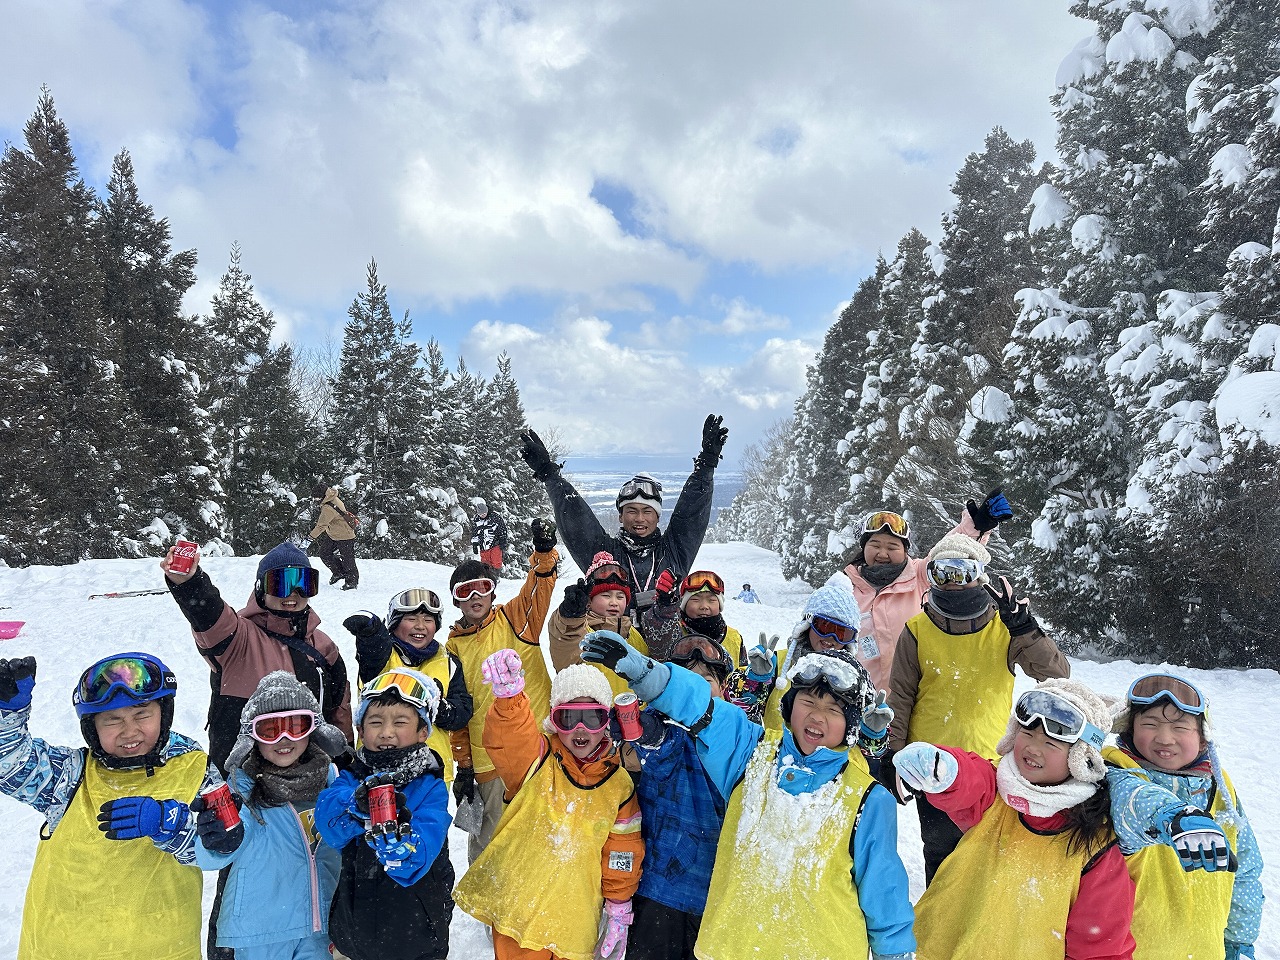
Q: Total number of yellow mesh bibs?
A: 11